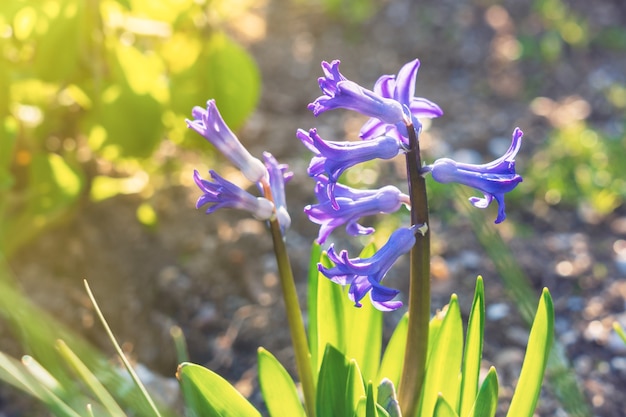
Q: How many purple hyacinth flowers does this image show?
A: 9